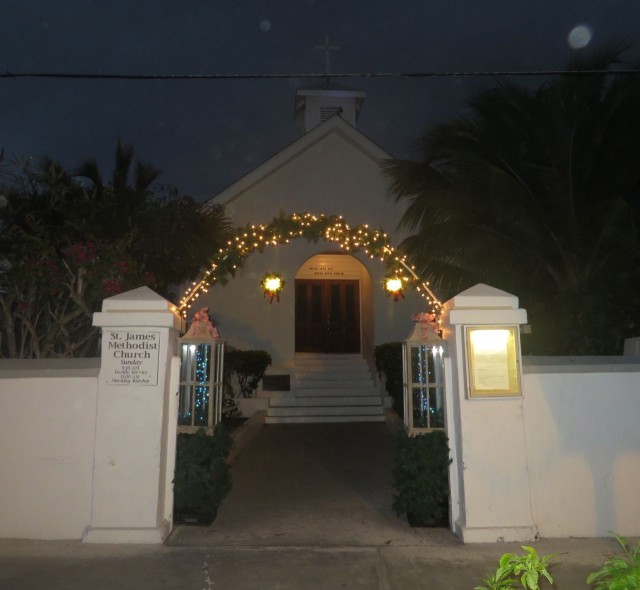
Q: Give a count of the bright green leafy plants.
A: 2